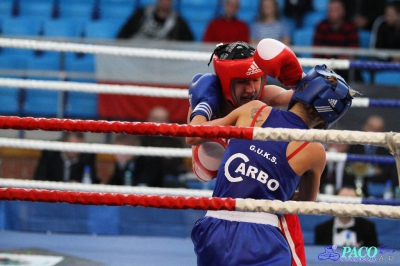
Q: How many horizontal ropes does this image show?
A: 6